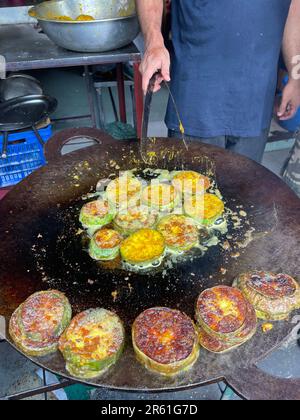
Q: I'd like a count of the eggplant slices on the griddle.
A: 14